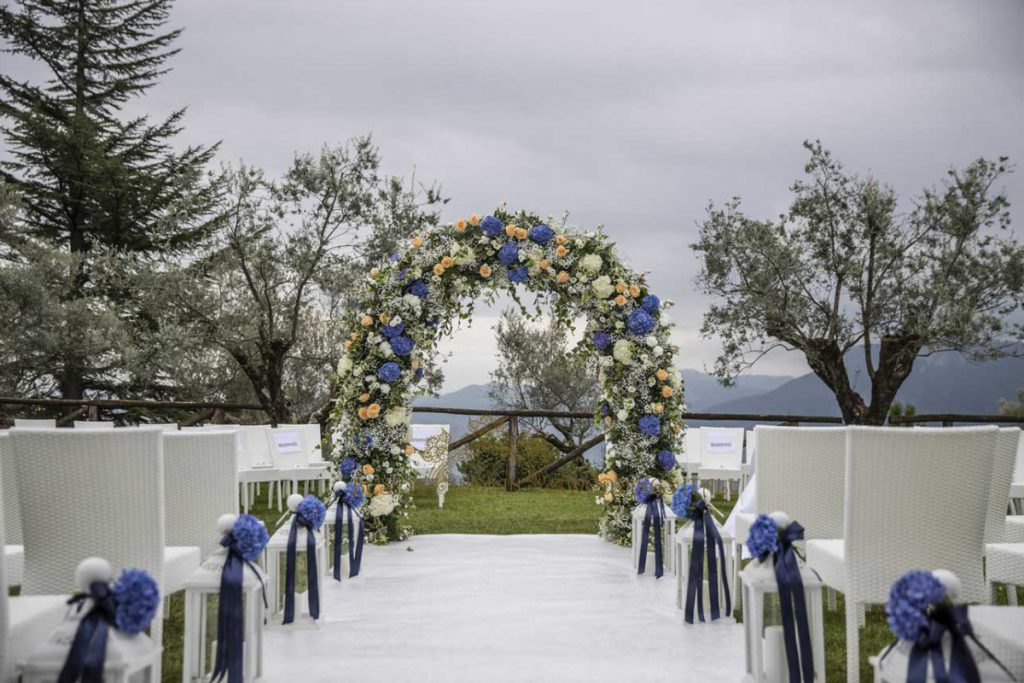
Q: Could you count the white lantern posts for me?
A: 8